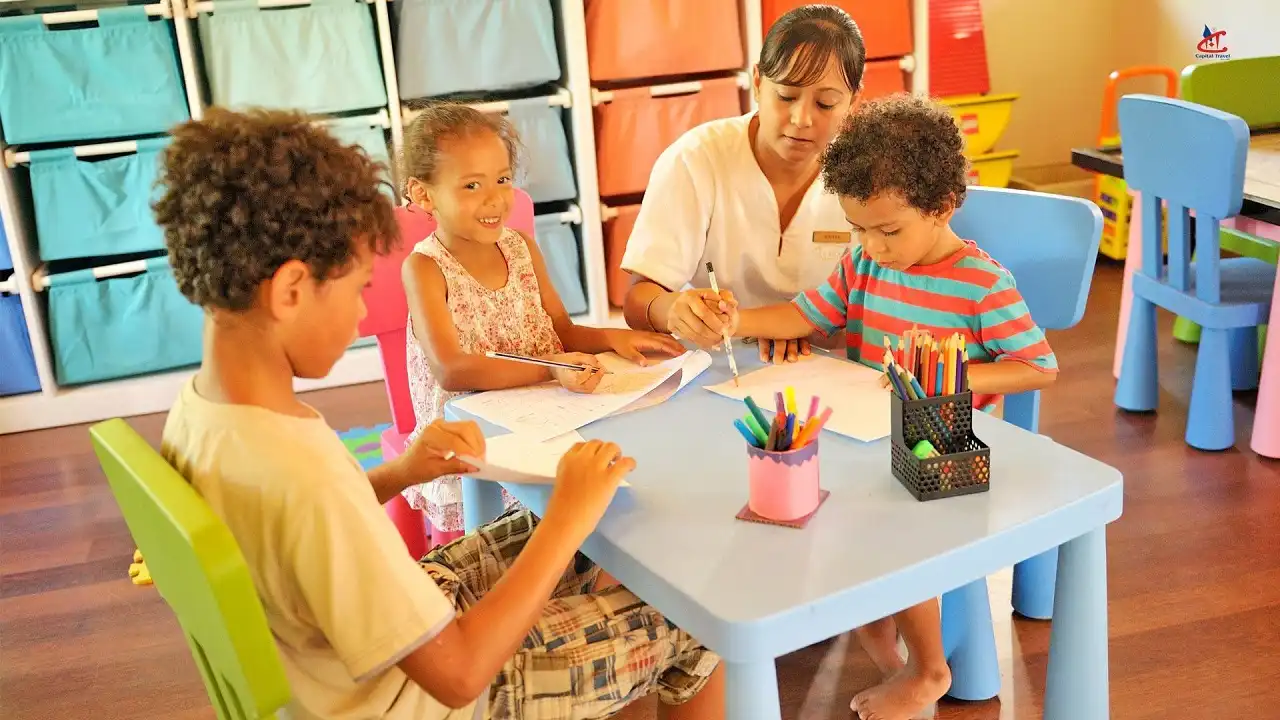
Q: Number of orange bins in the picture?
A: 5